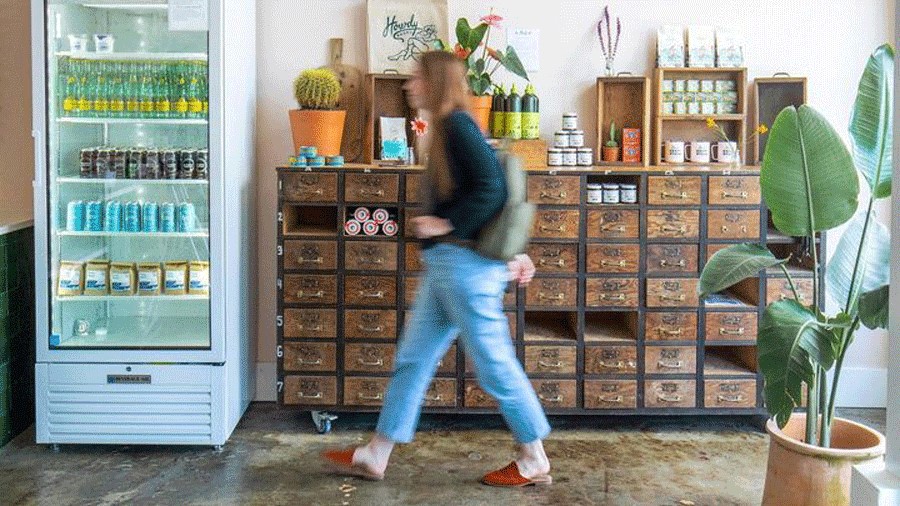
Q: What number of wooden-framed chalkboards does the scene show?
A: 1